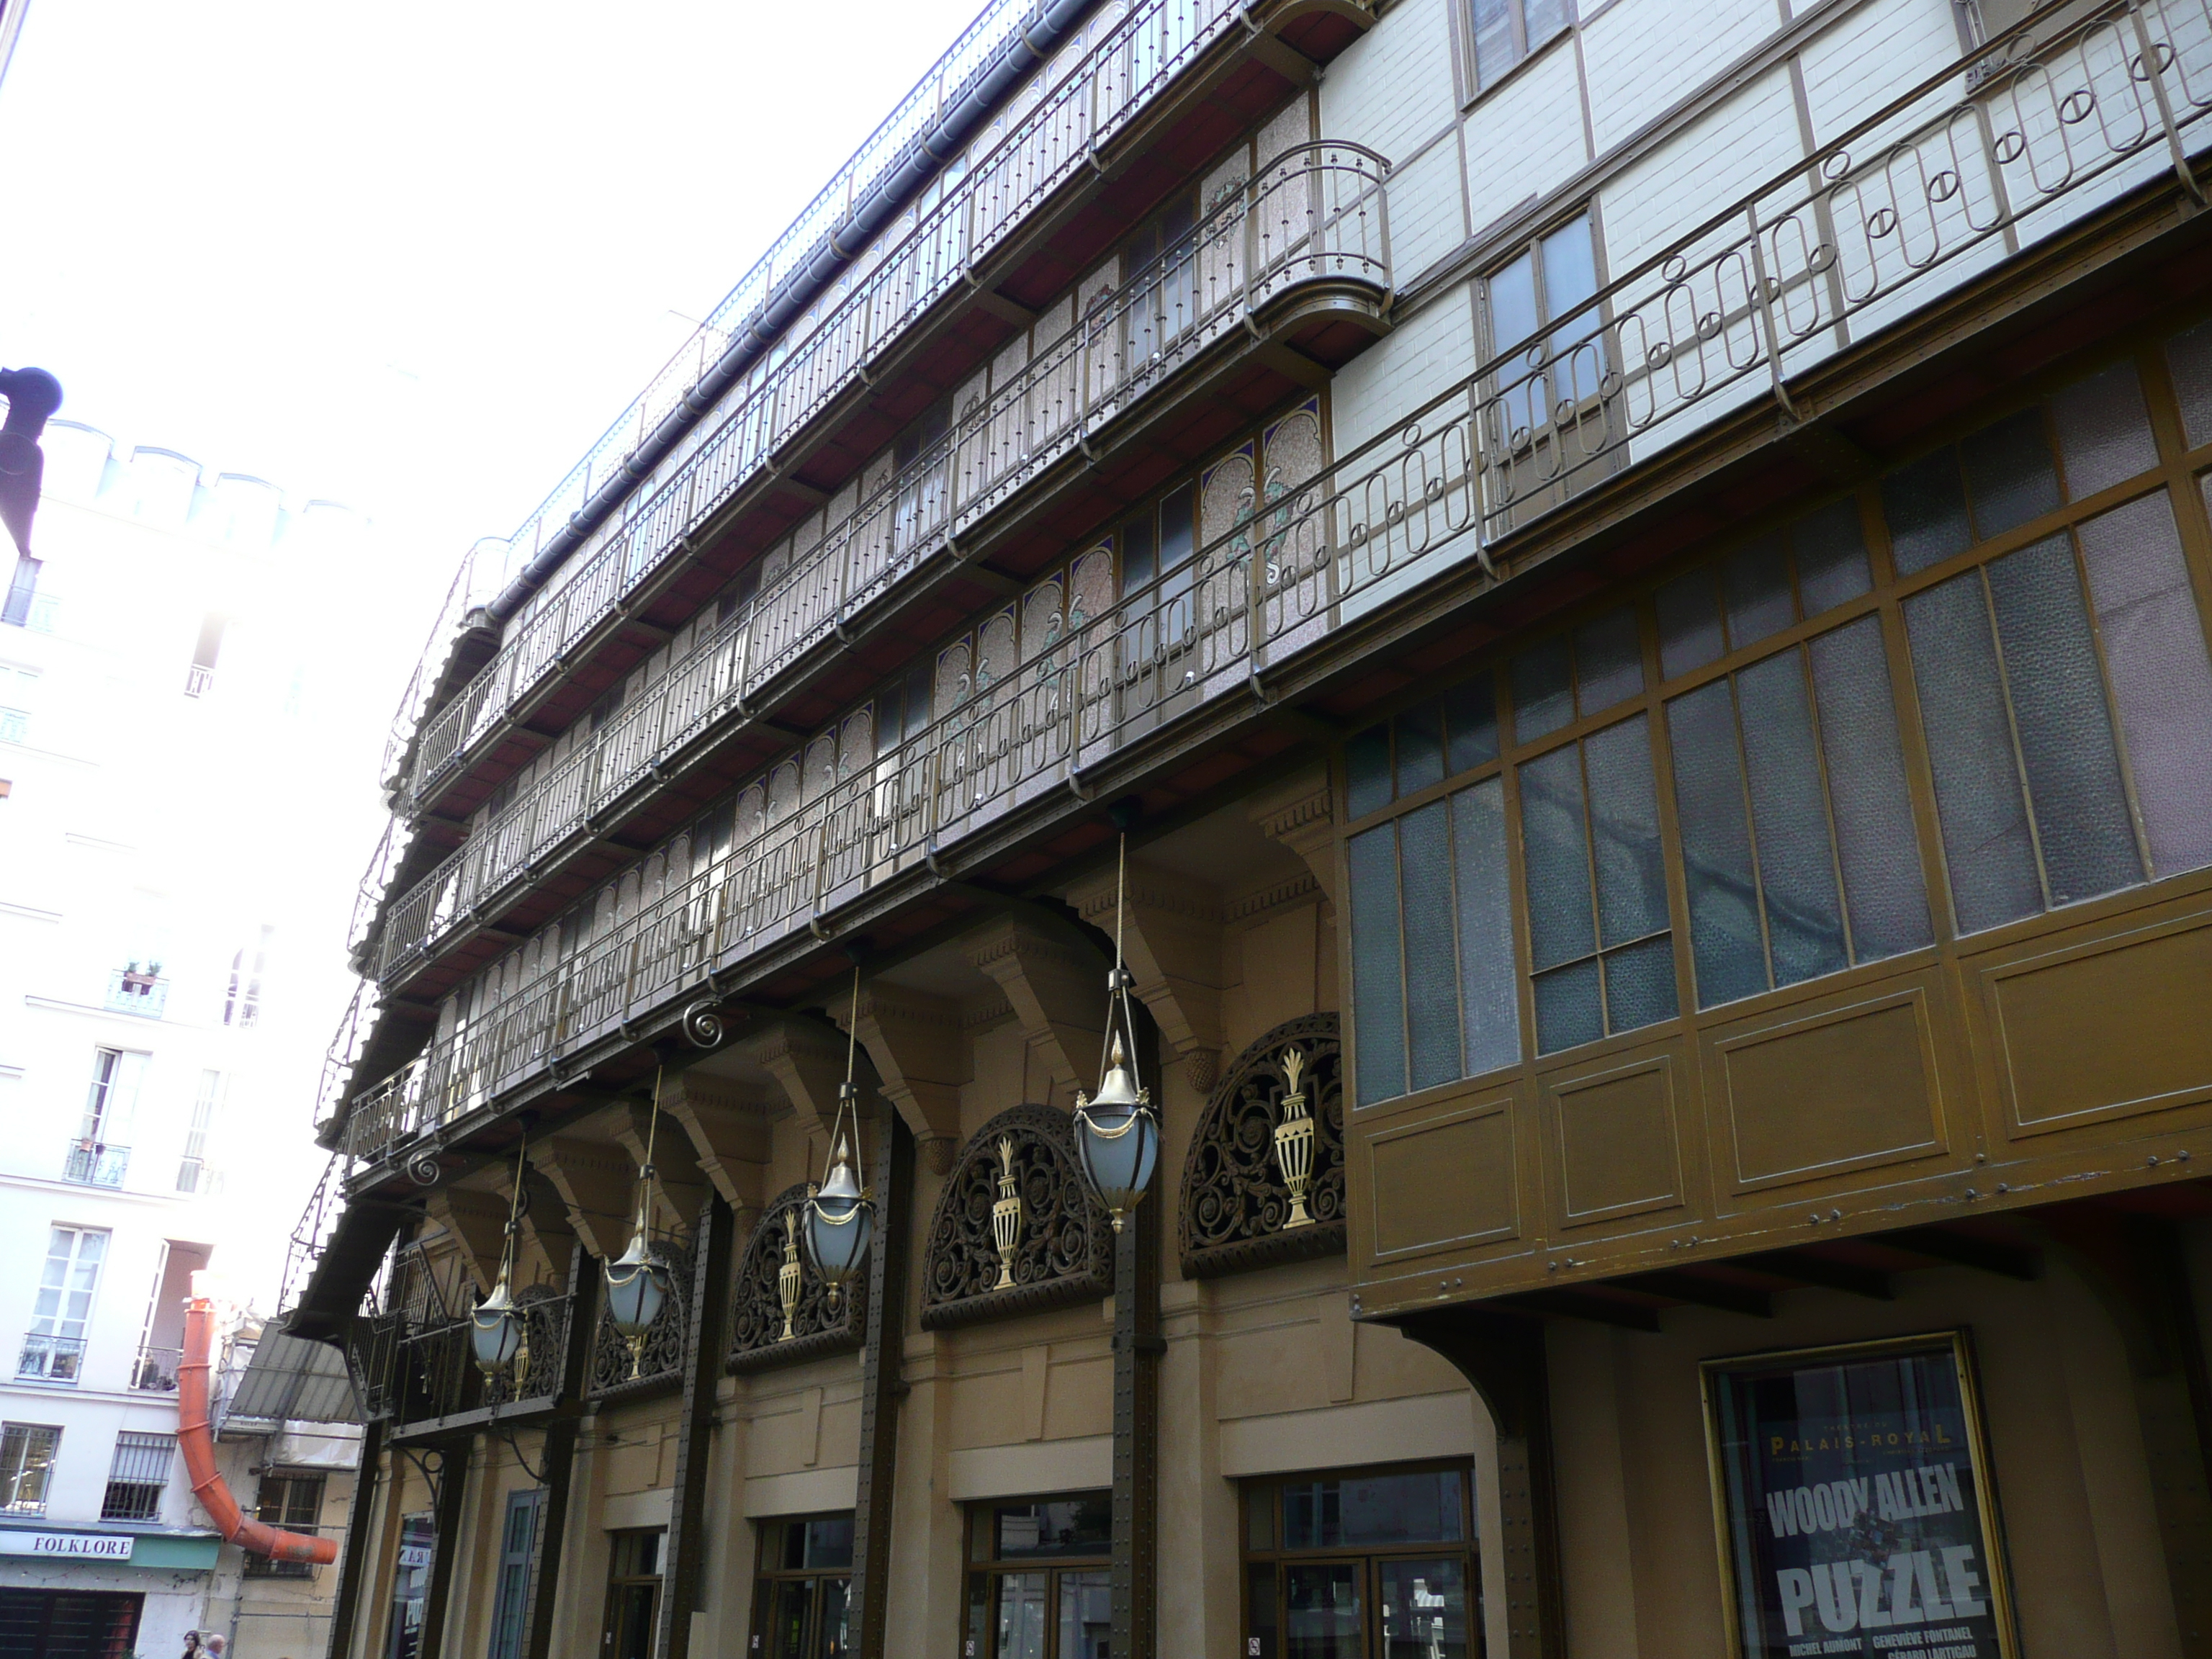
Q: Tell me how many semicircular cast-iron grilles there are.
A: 5